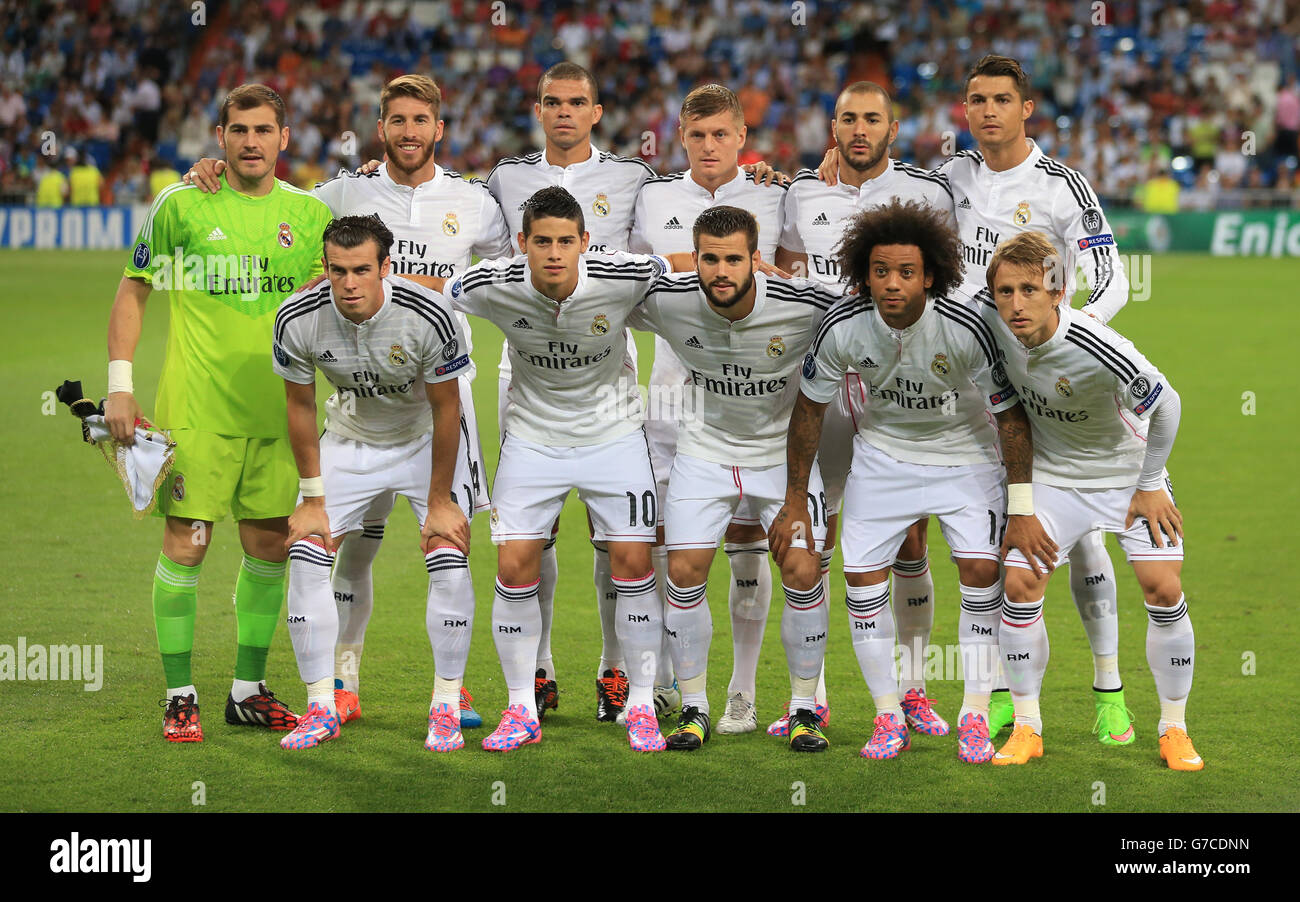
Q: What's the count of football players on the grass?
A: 11